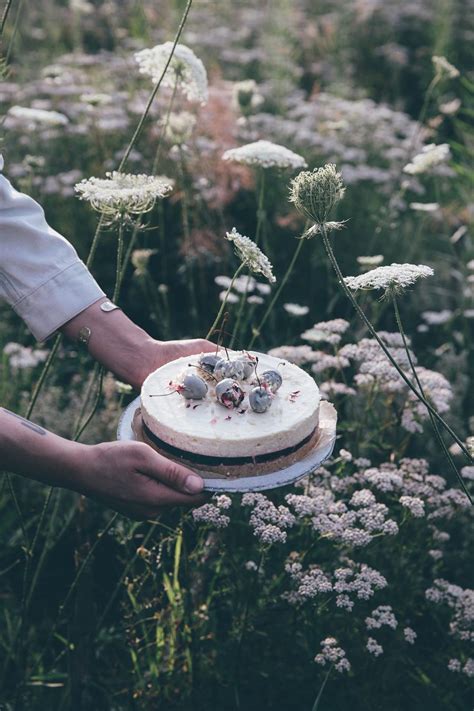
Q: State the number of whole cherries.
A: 7